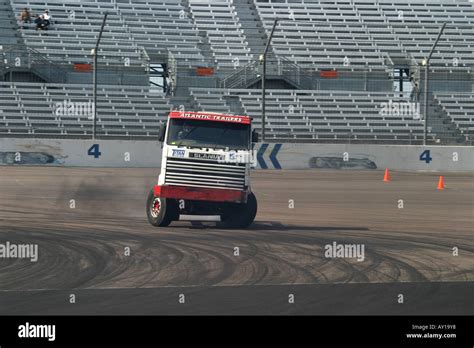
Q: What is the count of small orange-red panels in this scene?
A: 3